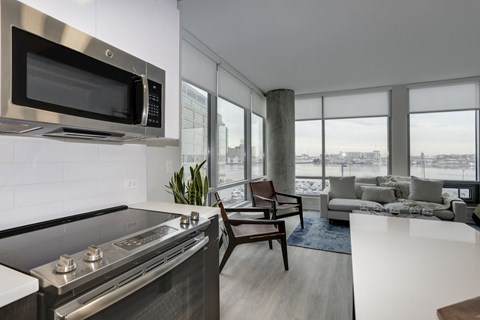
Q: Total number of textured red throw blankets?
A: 0